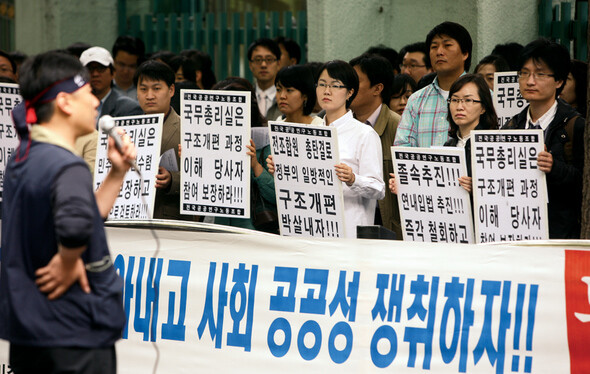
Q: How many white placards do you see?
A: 7